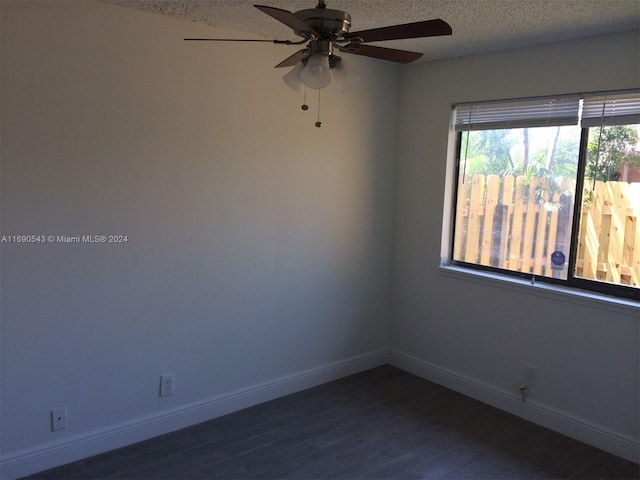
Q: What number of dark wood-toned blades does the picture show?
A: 5